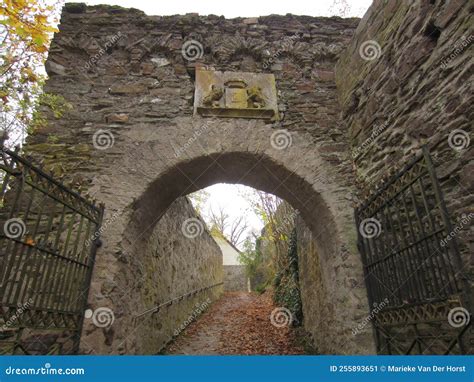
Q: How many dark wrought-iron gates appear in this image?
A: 2